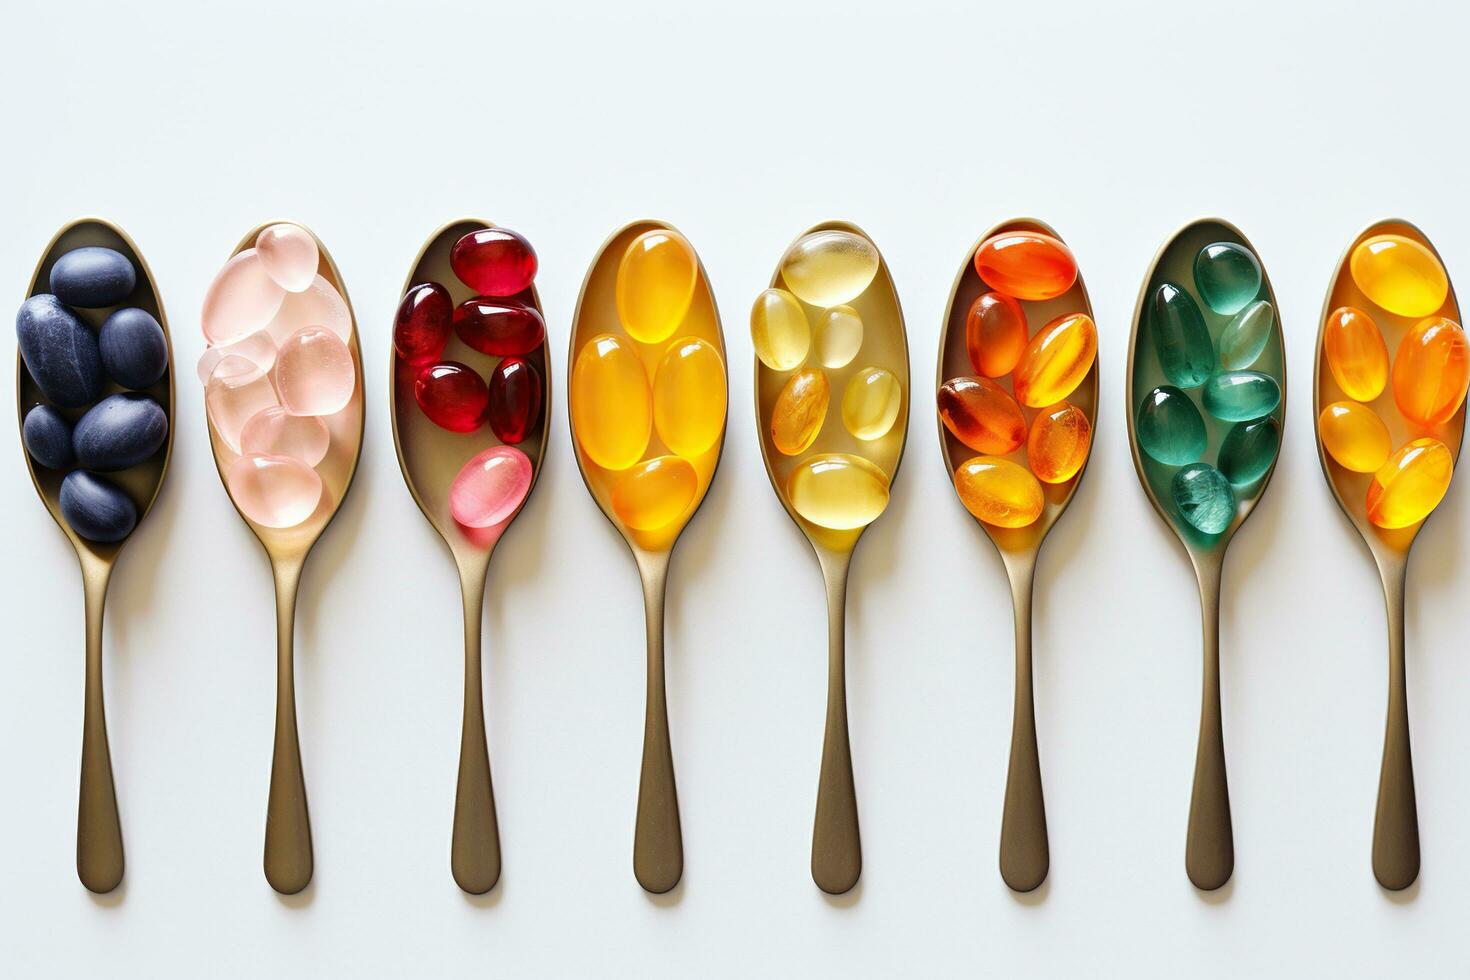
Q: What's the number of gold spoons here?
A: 8